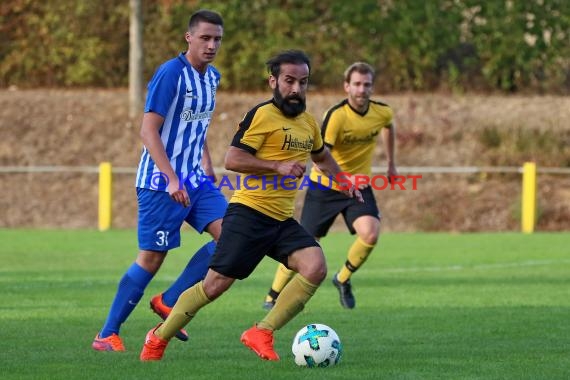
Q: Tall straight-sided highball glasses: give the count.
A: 0